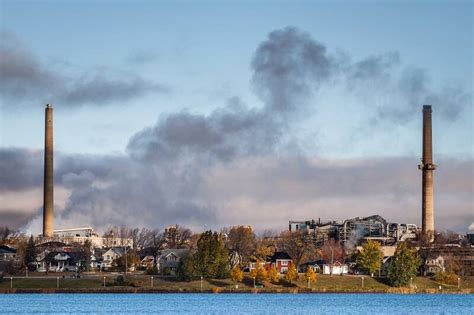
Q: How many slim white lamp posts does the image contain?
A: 10